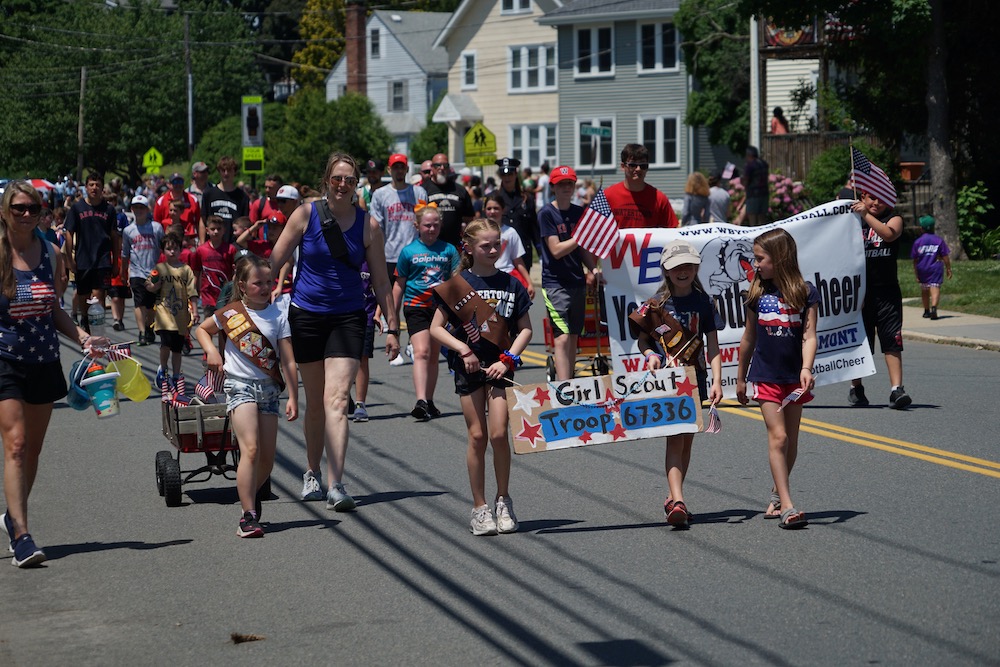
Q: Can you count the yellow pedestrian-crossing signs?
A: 2